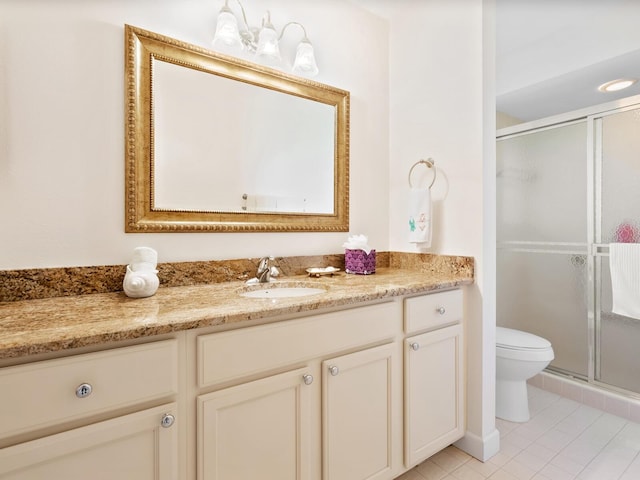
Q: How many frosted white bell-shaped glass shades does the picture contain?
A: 3